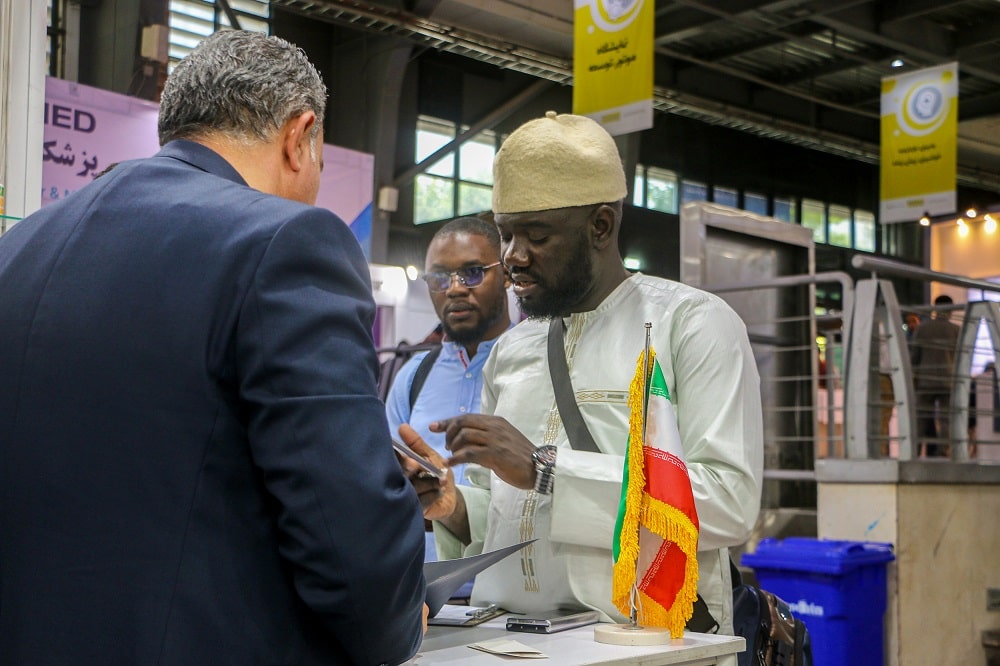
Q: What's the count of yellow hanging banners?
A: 2